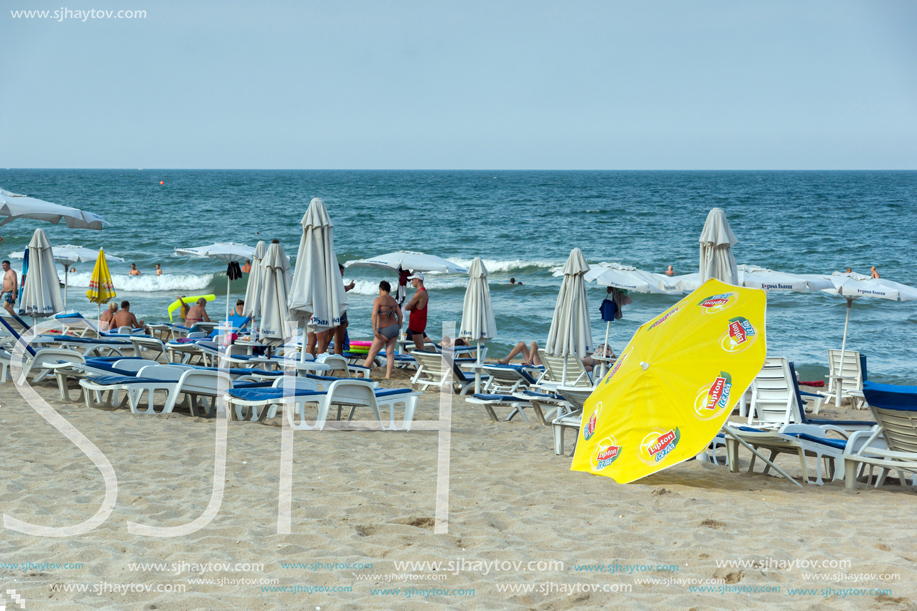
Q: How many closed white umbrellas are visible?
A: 7